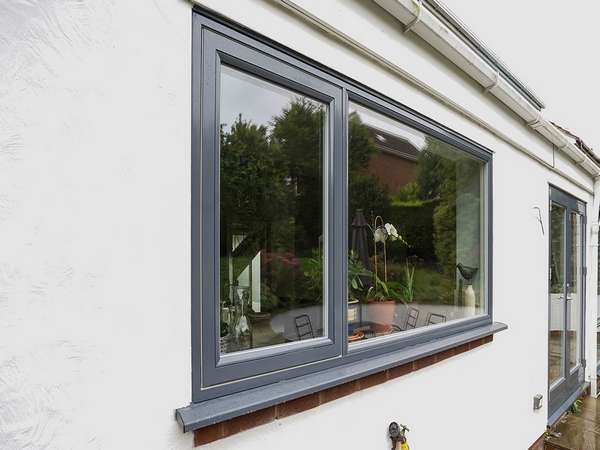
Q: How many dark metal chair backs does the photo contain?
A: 3